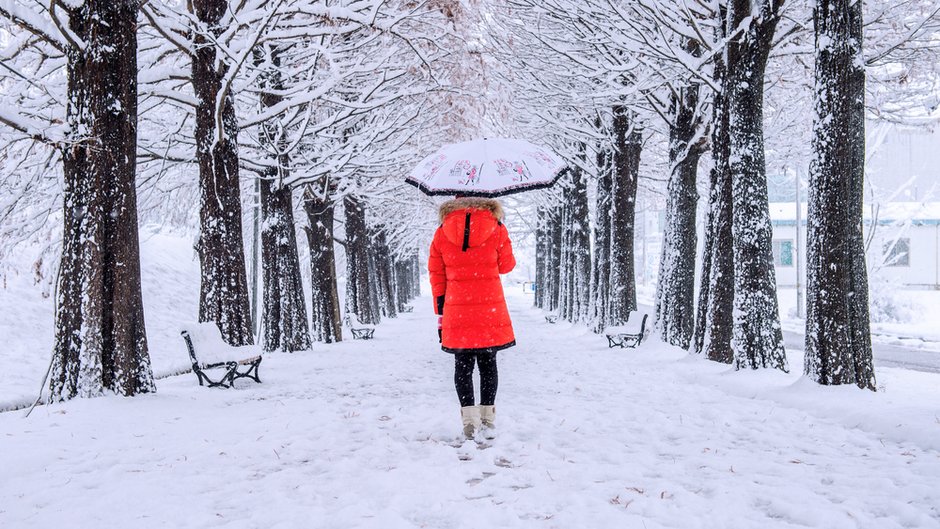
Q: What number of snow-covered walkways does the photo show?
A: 1